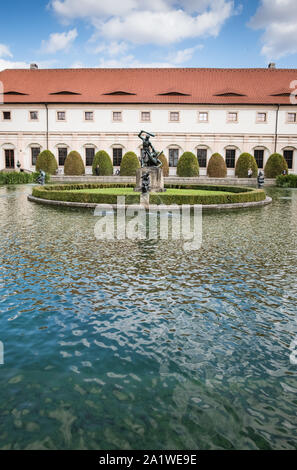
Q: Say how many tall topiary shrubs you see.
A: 9